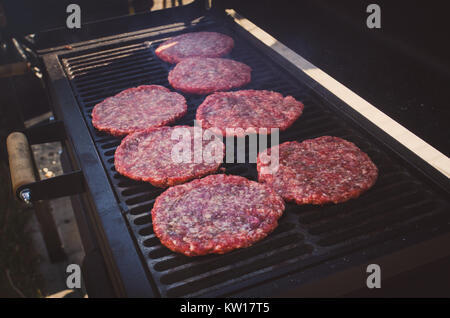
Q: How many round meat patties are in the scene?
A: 7